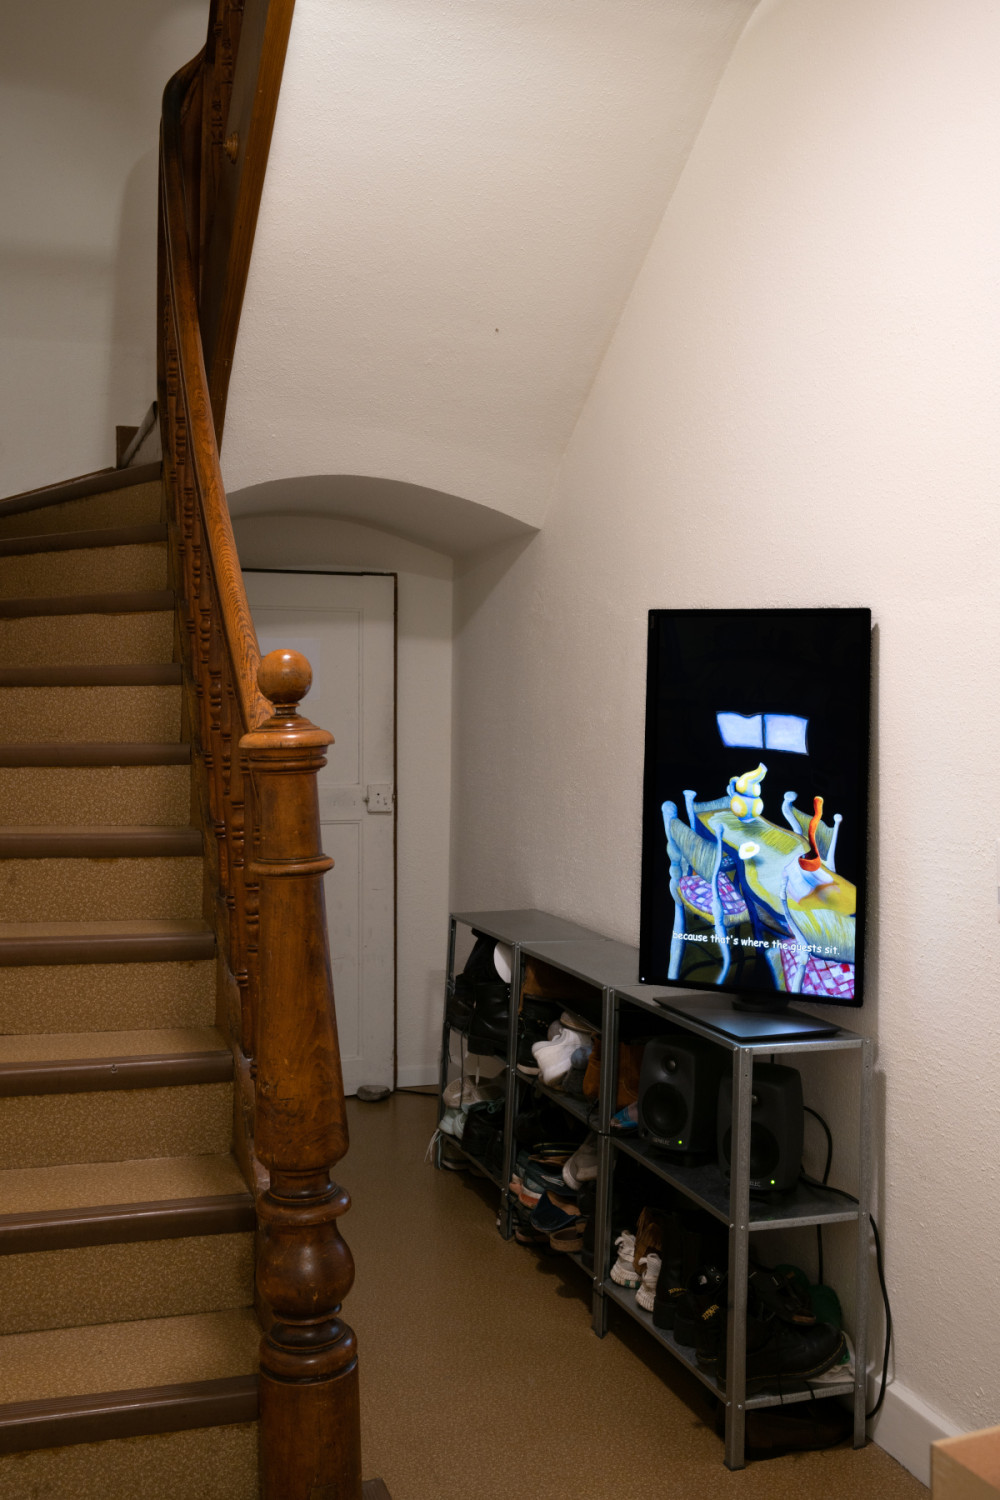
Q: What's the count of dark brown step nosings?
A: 10